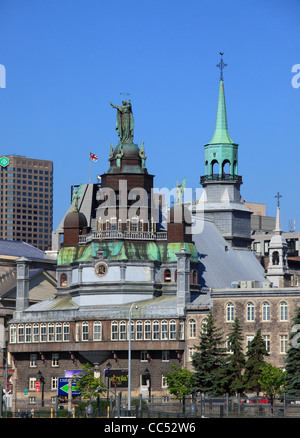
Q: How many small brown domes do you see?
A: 2